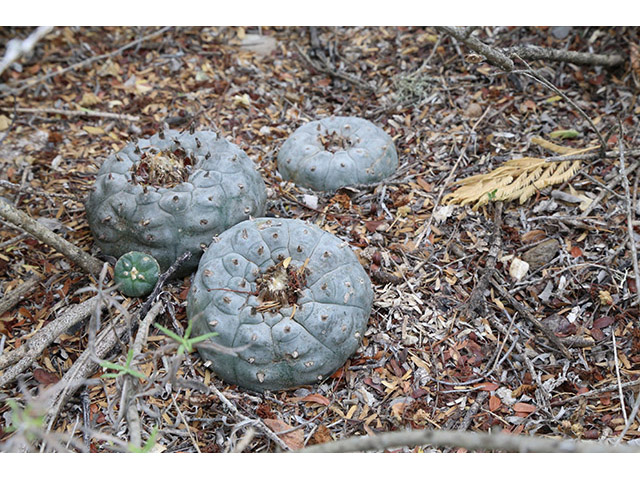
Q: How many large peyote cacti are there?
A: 3